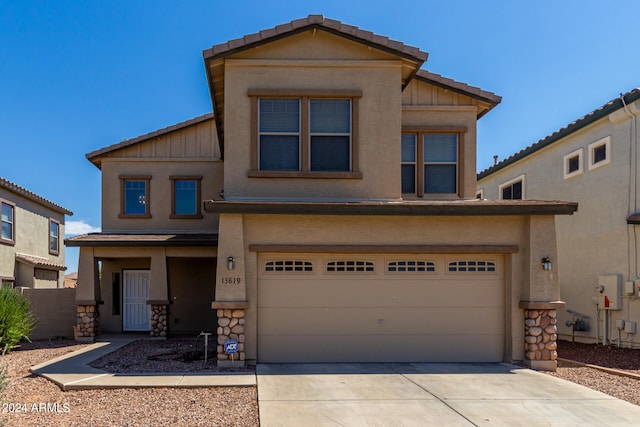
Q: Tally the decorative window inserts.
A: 4